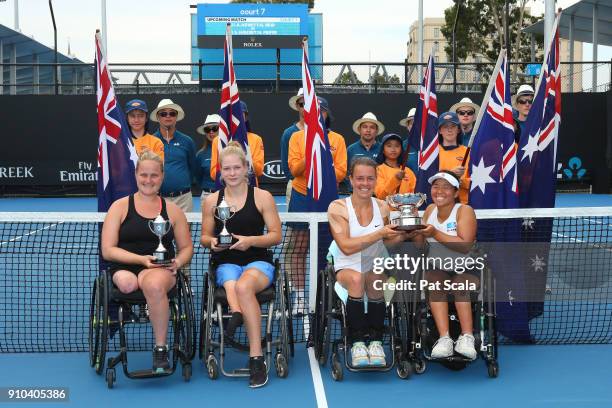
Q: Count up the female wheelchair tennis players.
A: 4